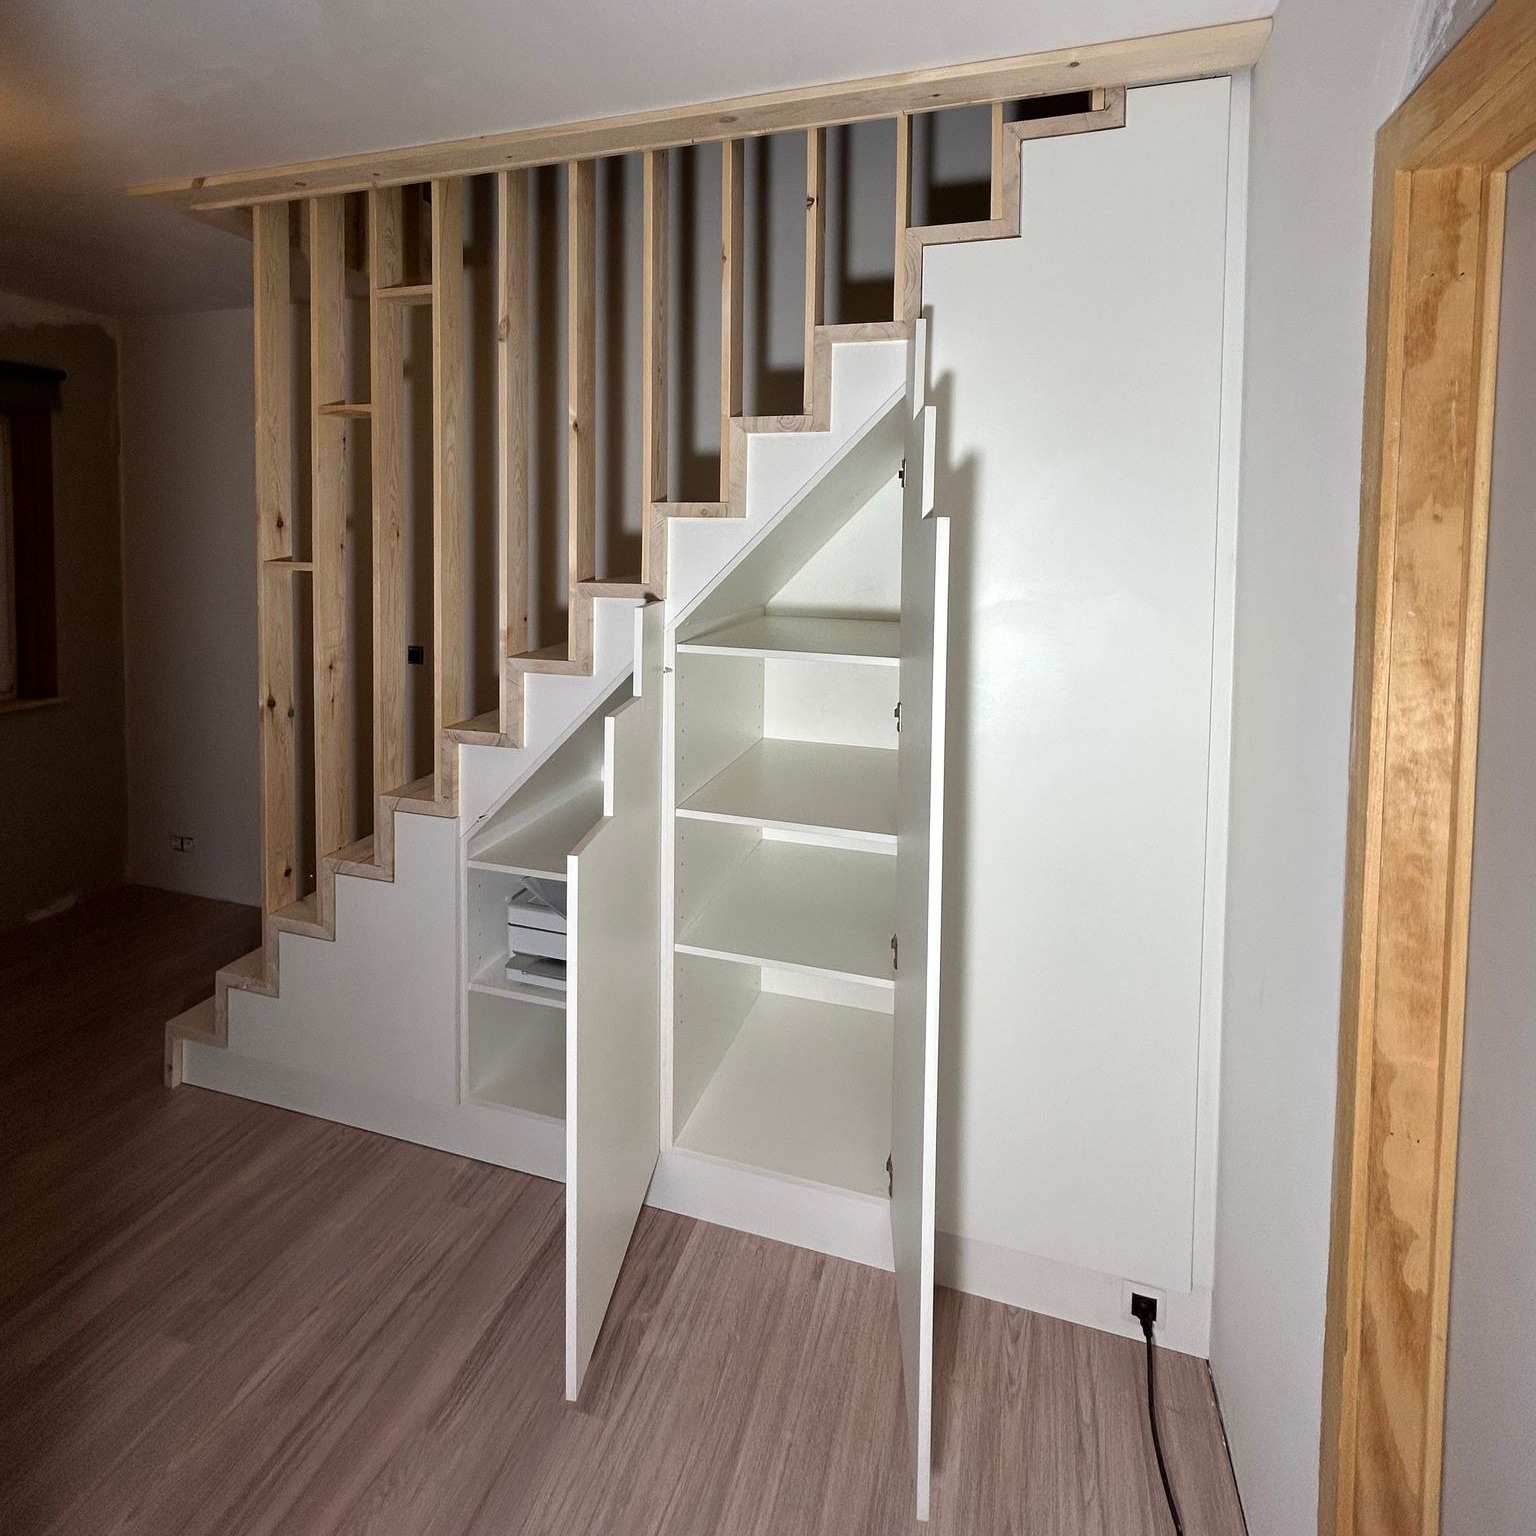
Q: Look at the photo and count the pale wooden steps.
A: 13